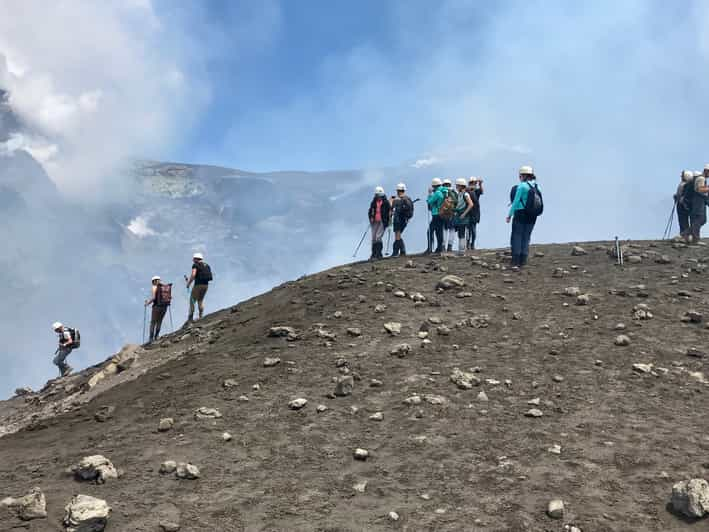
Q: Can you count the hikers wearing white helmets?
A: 13